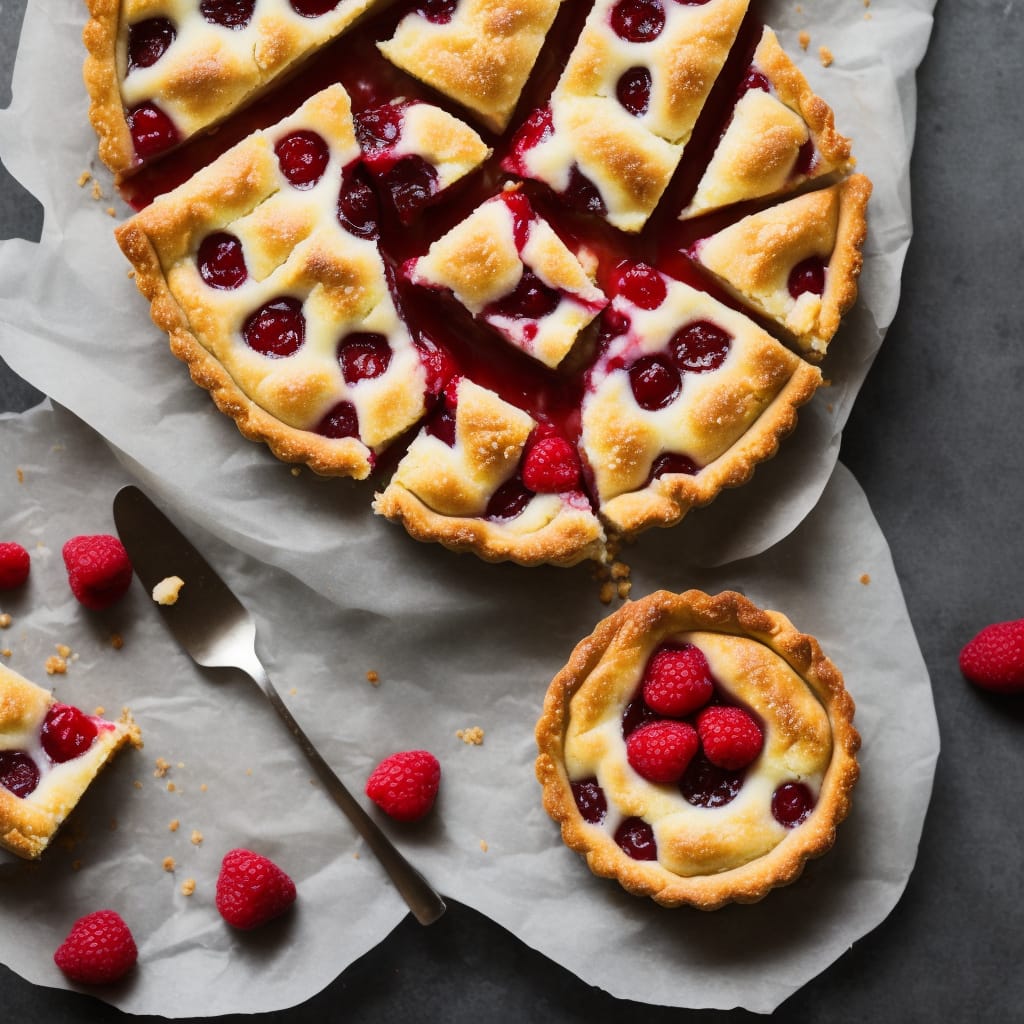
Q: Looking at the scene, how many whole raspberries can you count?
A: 10